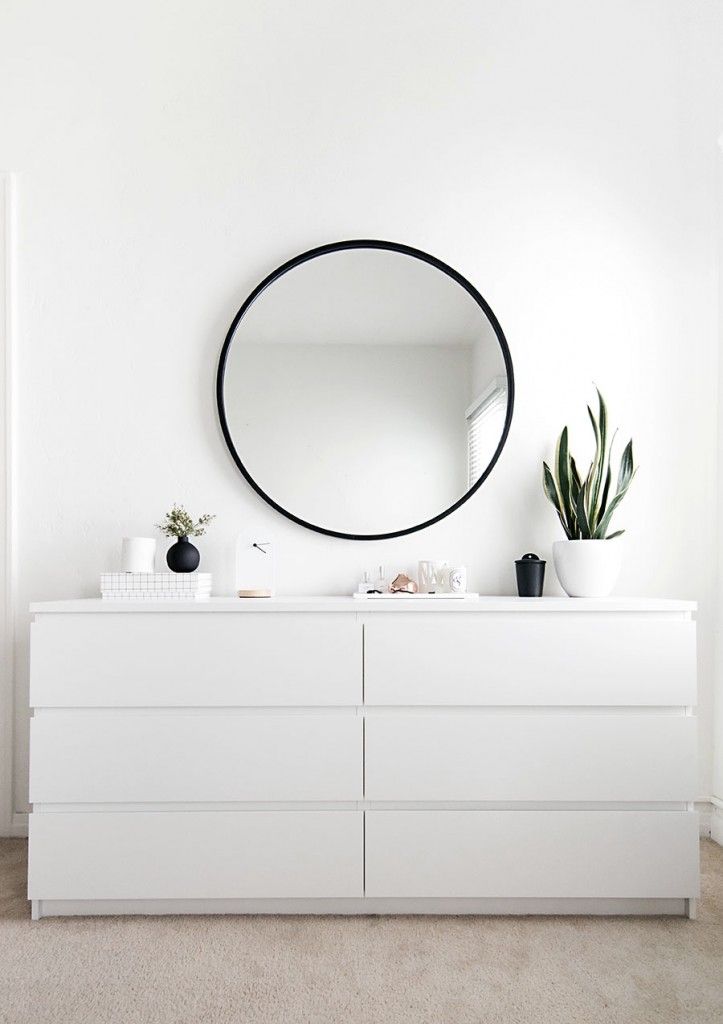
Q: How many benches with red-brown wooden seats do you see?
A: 0